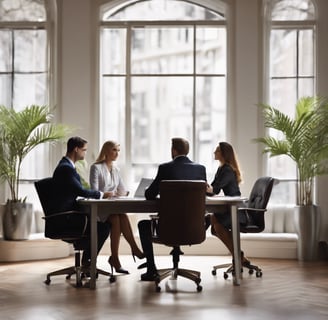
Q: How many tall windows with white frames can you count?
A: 3